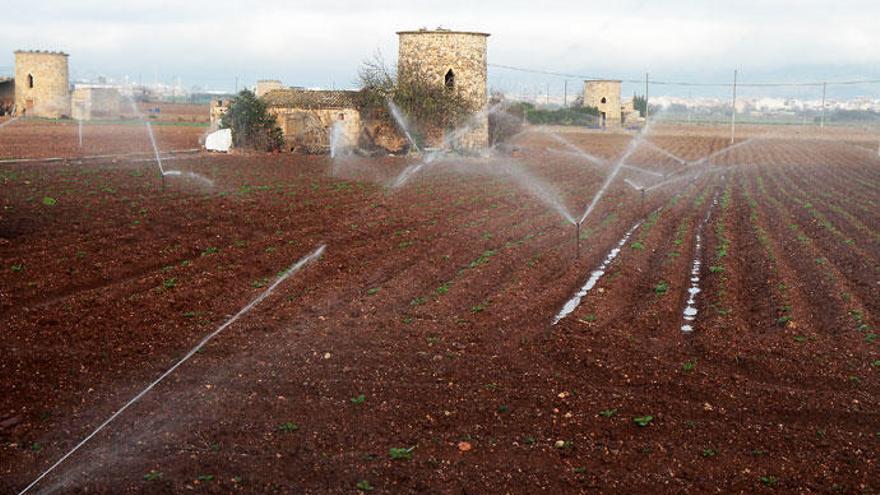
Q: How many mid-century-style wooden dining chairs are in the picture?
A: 0